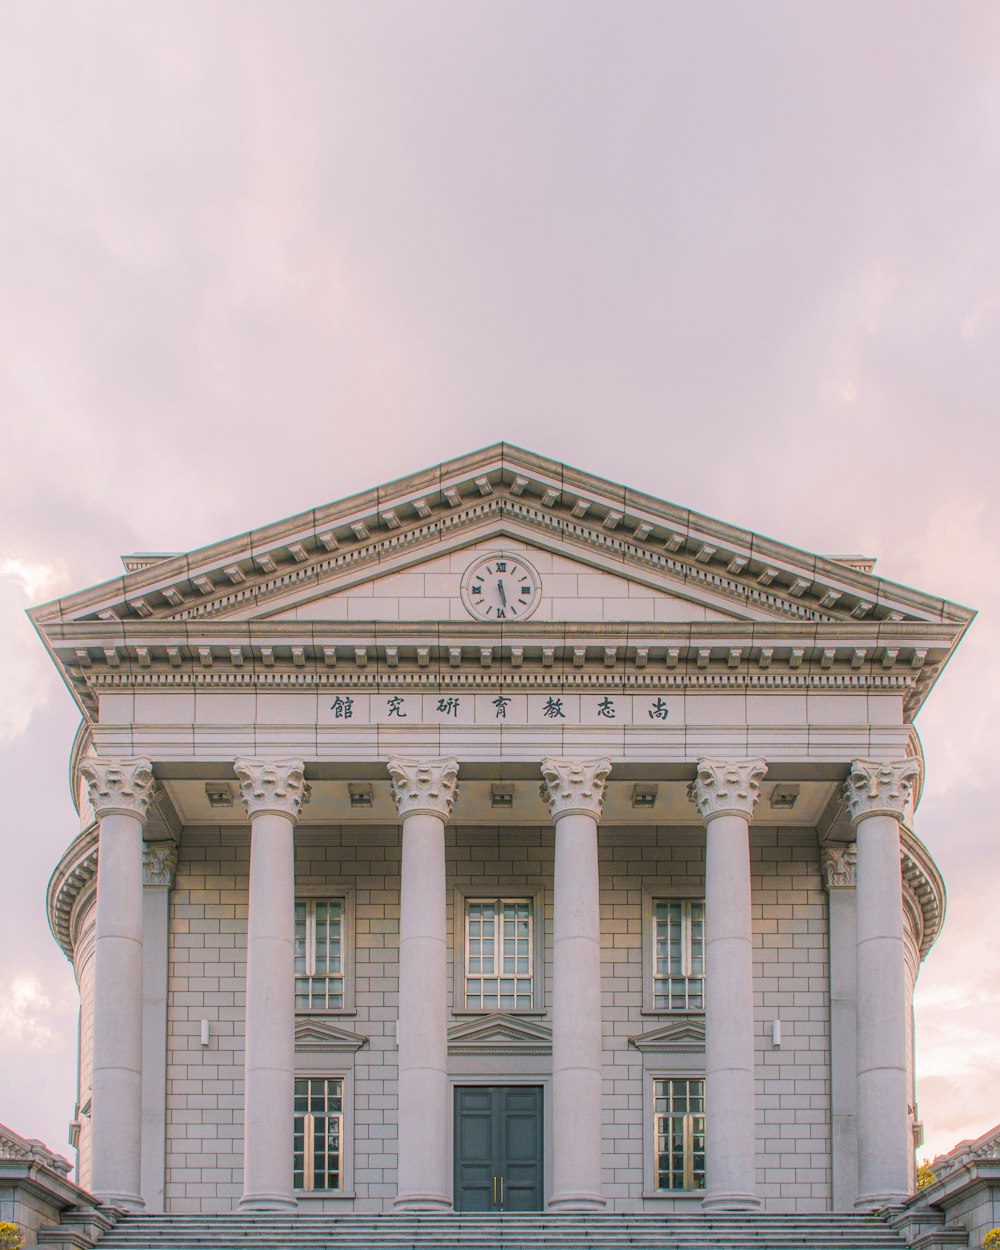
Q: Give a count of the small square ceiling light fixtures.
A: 5